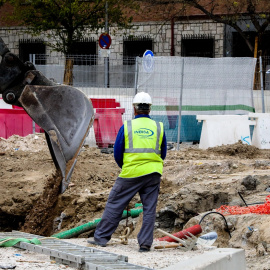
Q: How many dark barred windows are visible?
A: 4